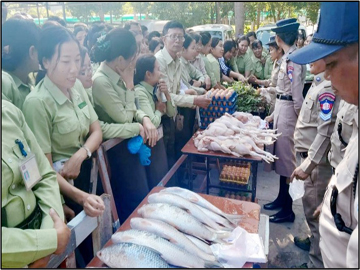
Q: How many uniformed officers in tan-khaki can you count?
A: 5